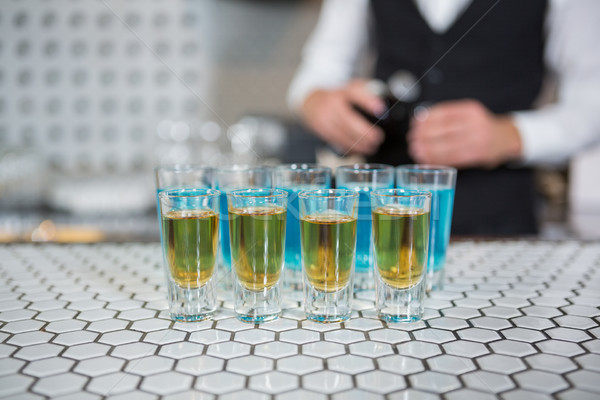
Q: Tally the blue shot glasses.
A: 5